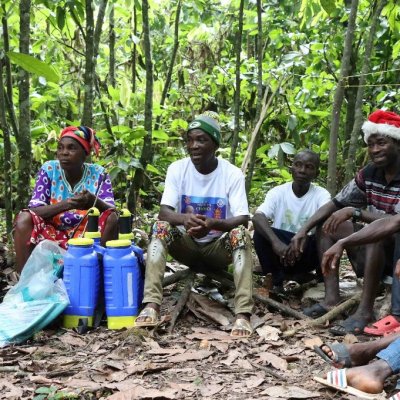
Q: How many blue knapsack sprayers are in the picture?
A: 2